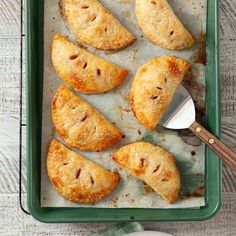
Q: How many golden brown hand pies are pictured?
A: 7